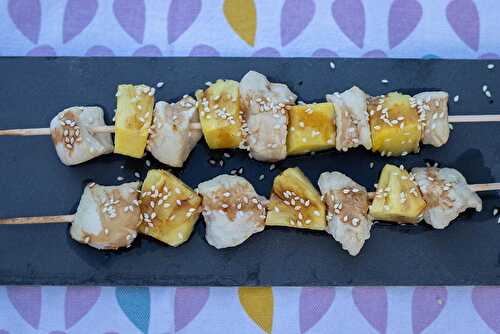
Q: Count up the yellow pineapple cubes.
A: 7